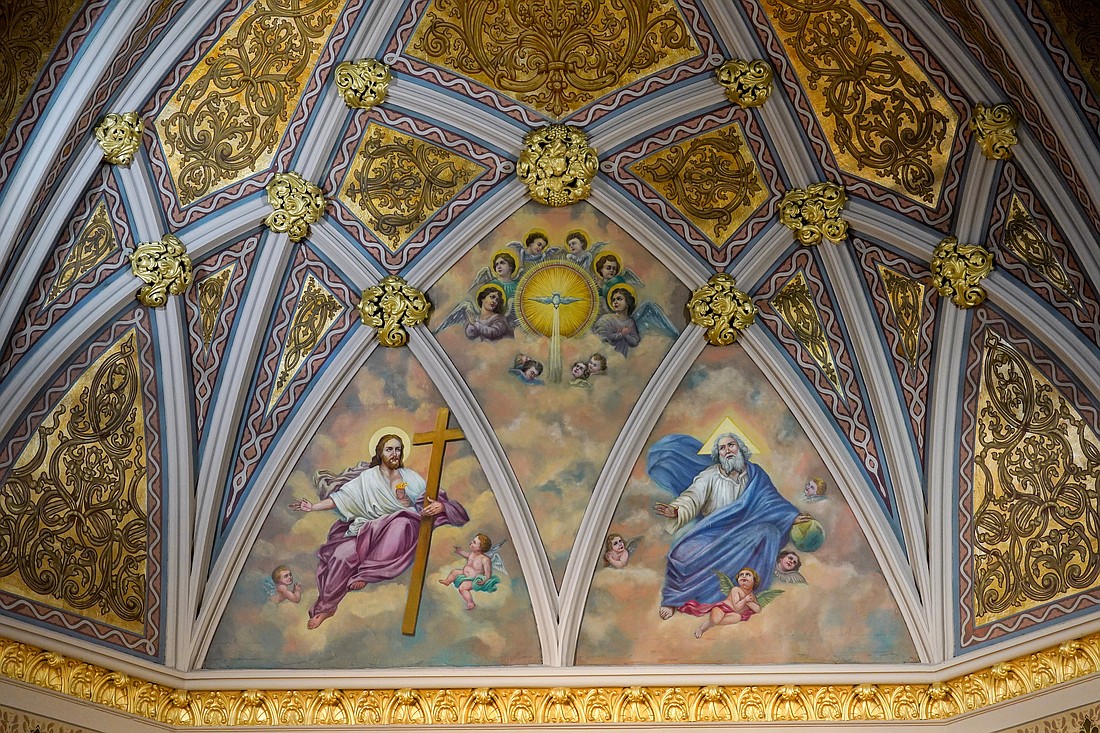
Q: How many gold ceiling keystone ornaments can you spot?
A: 11